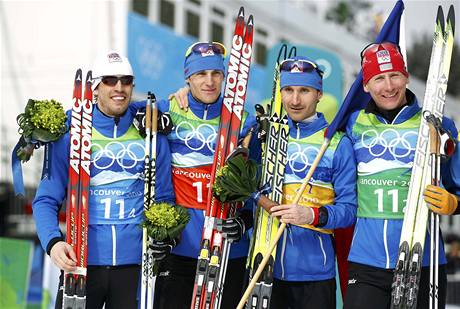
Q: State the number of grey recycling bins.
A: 0